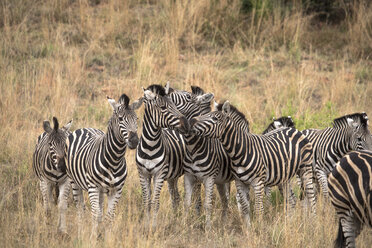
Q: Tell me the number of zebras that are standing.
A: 8